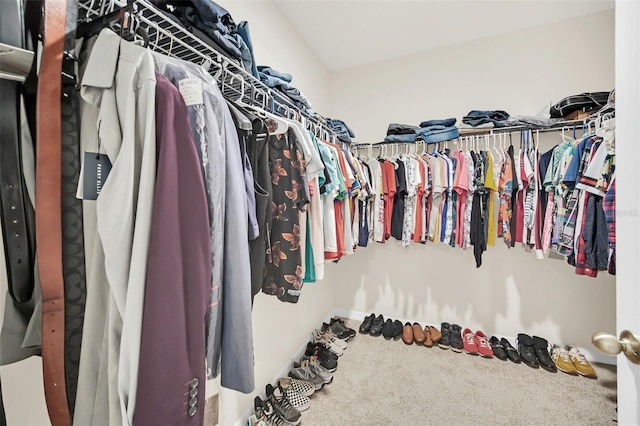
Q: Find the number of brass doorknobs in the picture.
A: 1